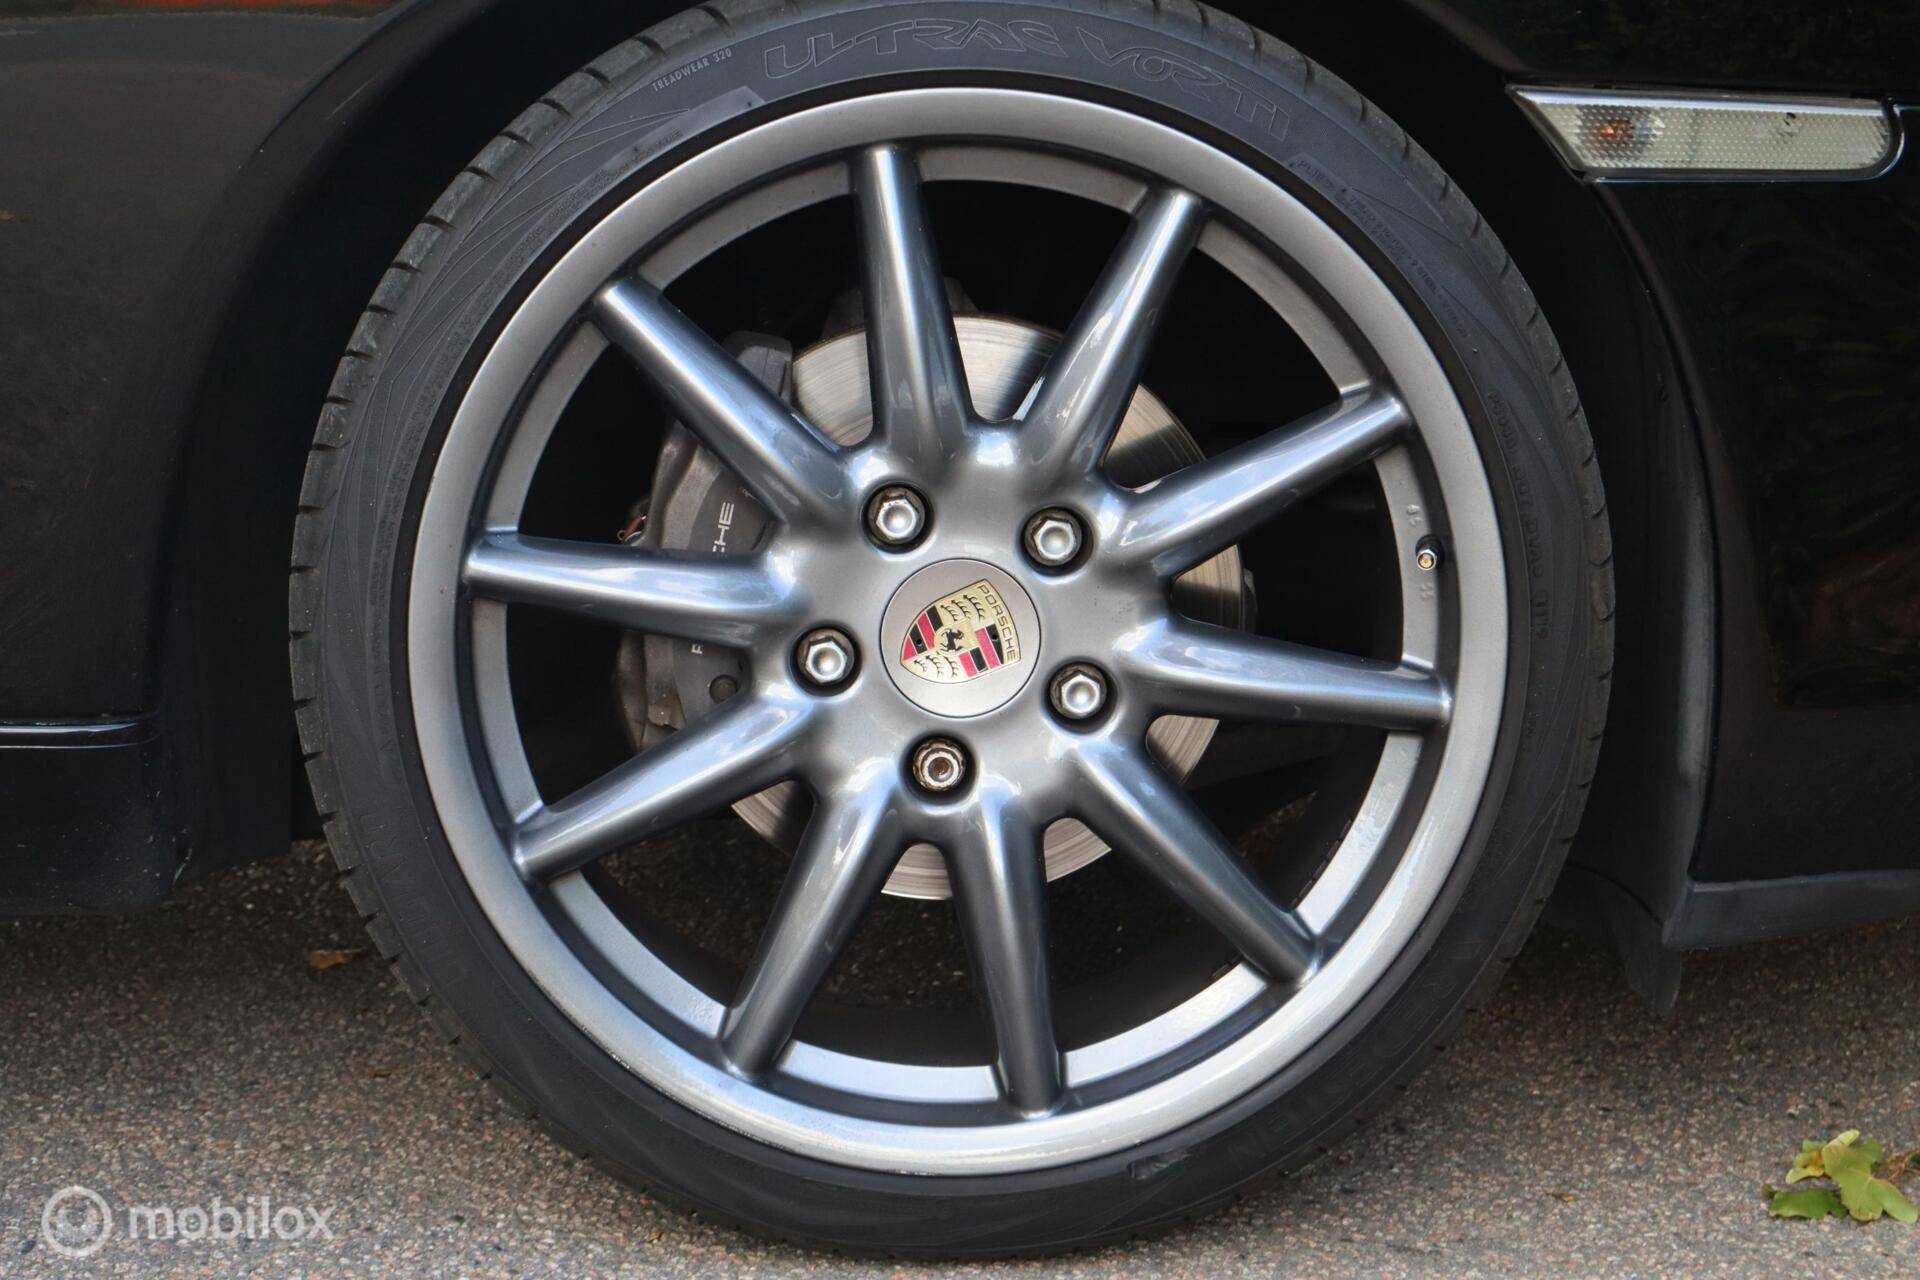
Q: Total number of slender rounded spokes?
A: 10